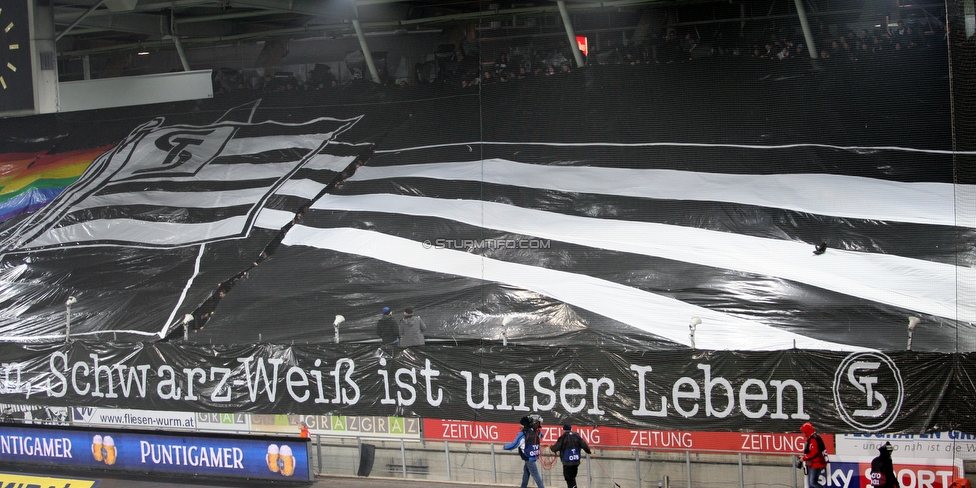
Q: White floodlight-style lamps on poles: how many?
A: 6